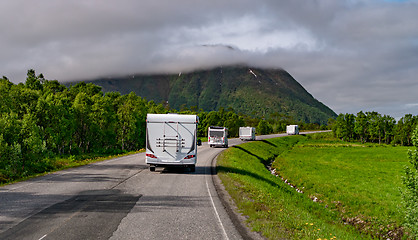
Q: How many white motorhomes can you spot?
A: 4